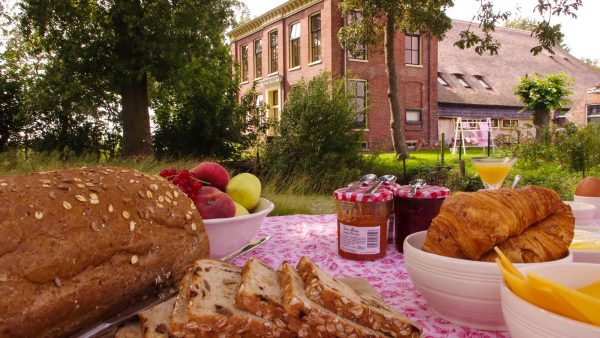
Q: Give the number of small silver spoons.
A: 3